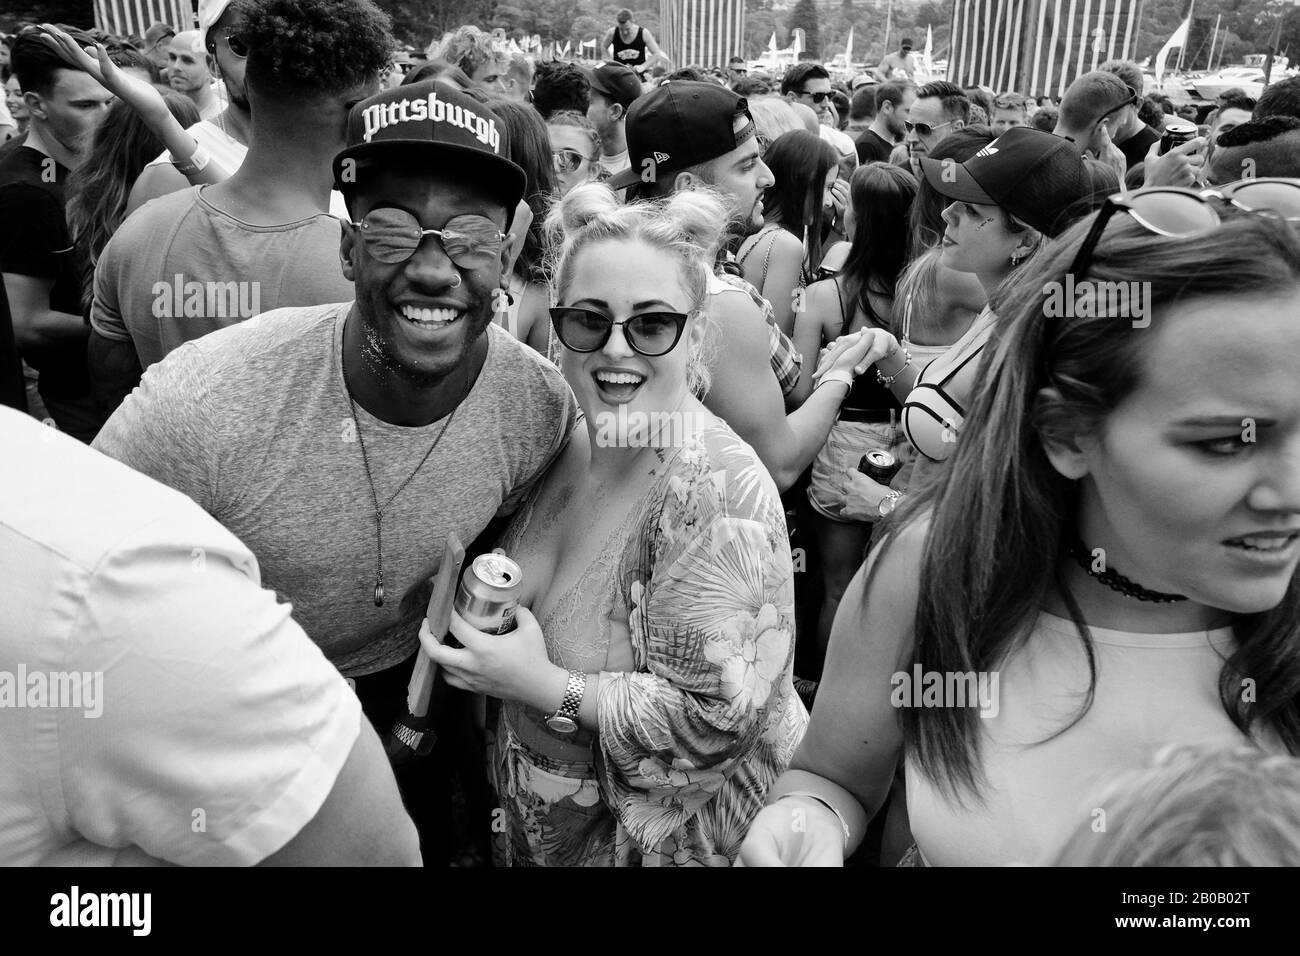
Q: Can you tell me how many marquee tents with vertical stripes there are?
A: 3